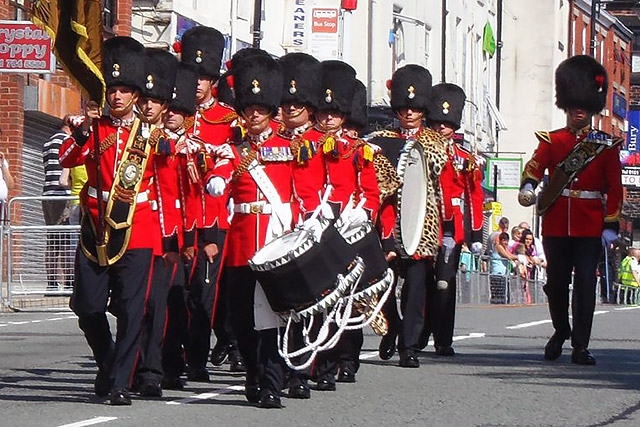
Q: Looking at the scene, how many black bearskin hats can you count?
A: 13